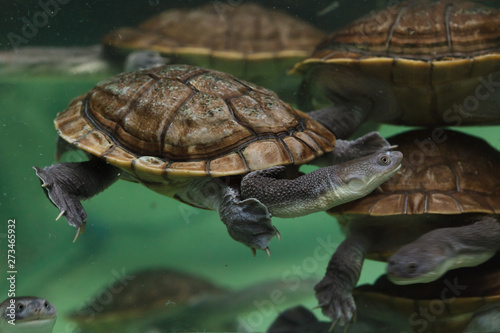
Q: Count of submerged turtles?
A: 7